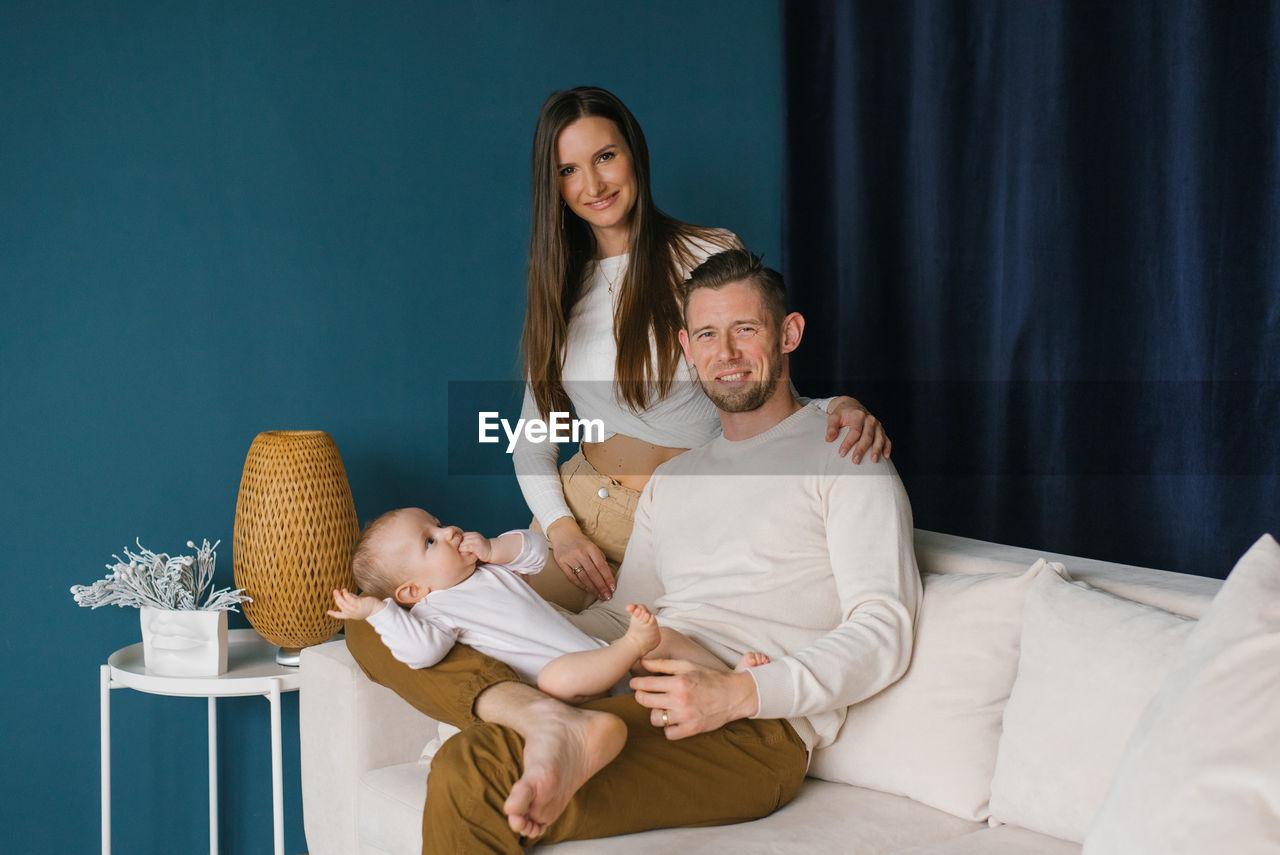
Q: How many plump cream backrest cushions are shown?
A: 3